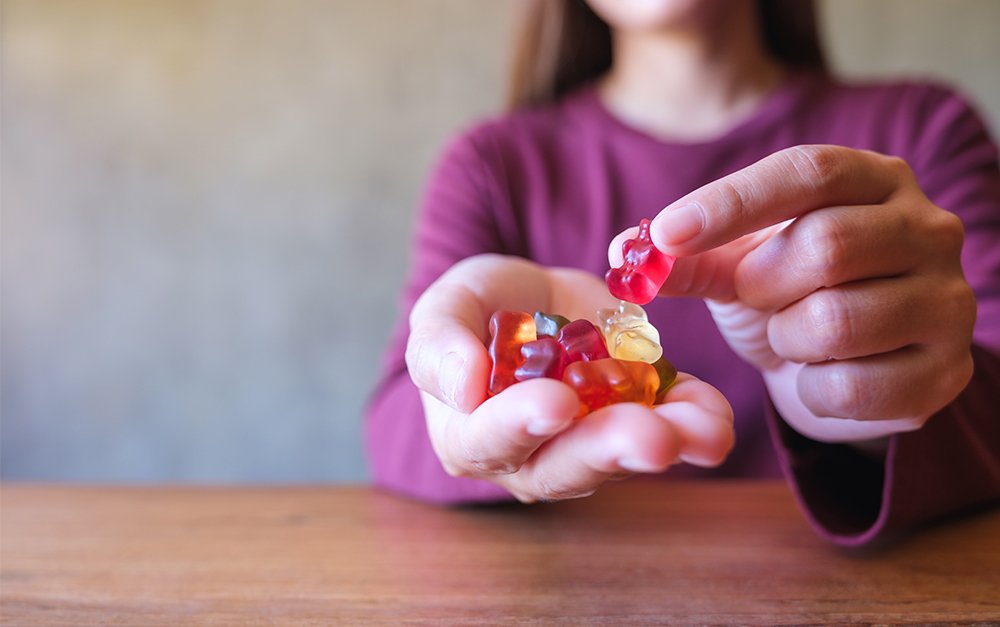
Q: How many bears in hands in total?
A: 8